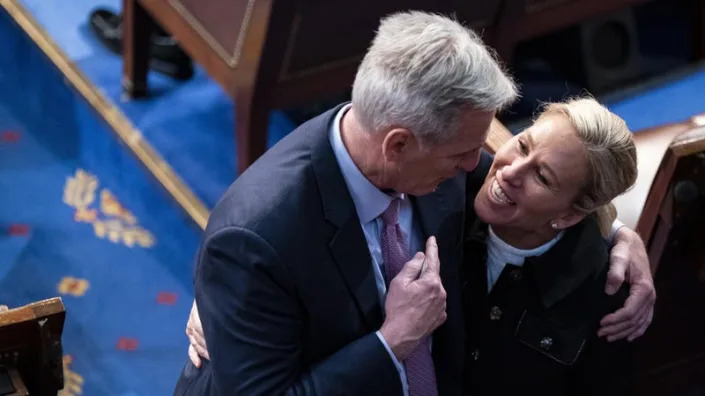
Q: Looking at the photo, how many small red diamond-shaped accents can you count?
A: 4